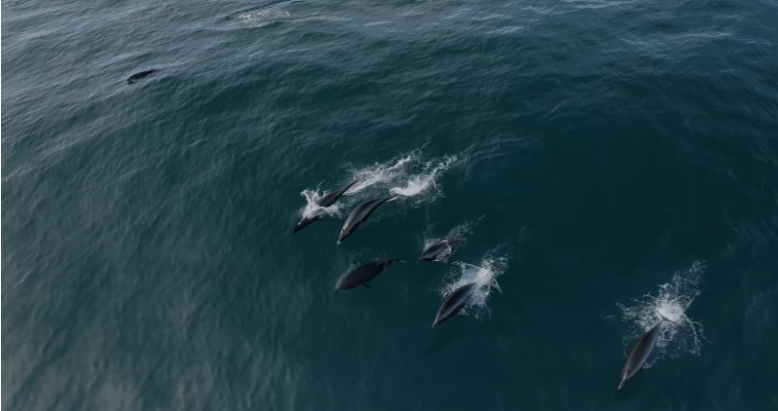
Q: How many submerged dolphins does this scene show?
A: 1